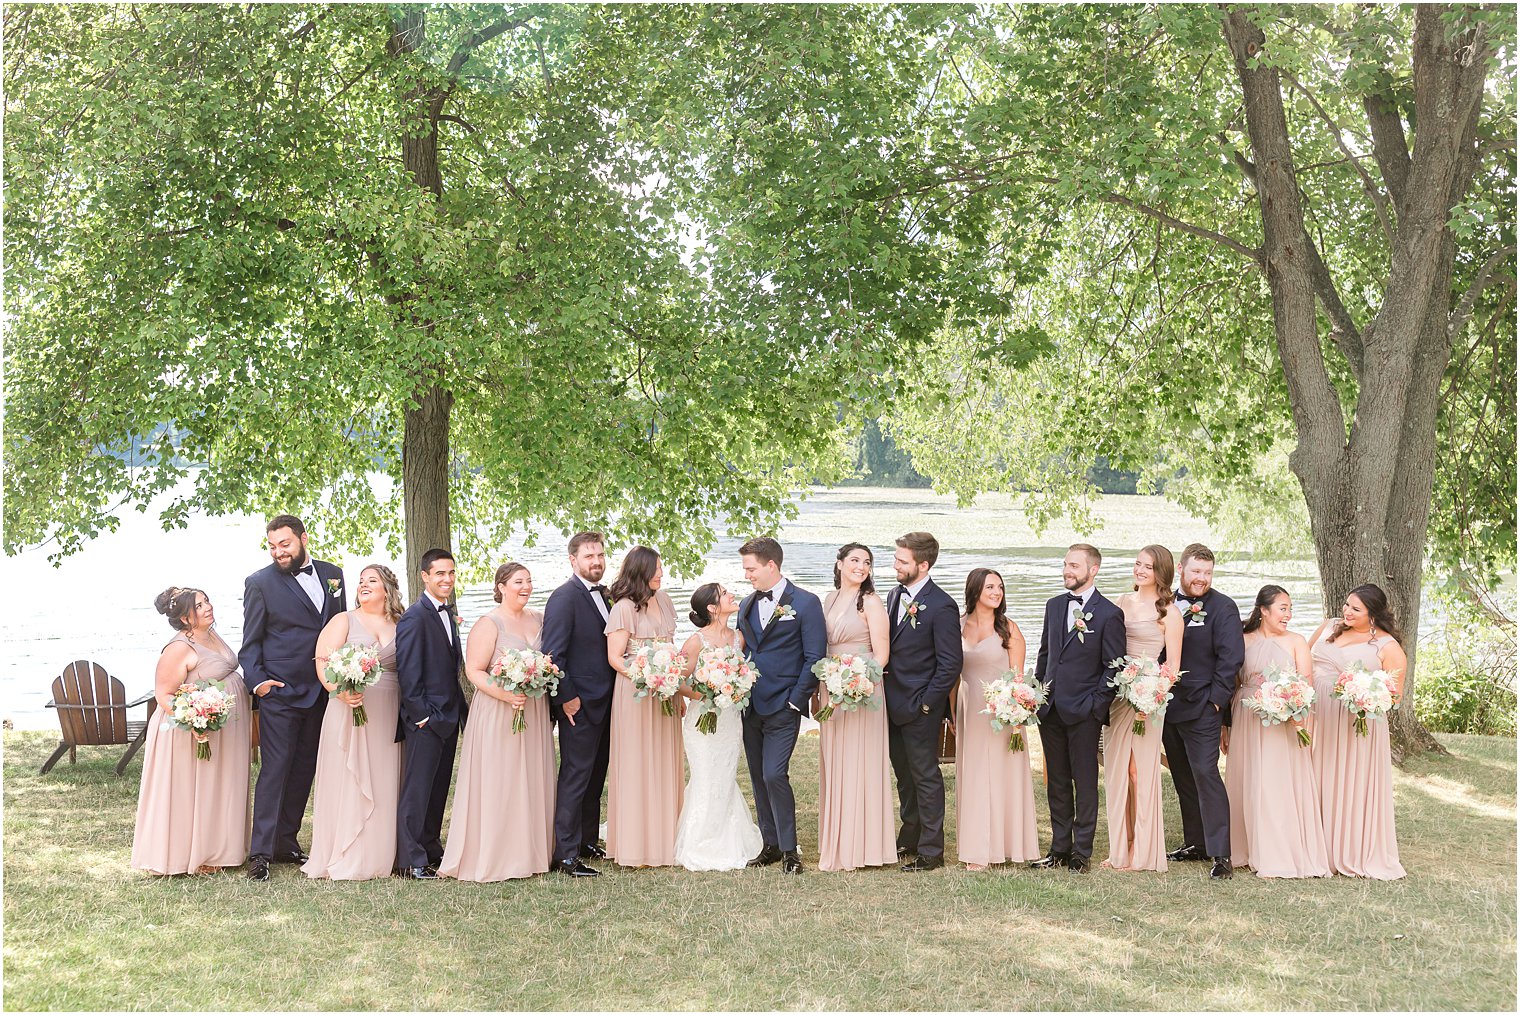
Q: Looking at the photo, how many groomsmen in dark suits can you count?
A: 6